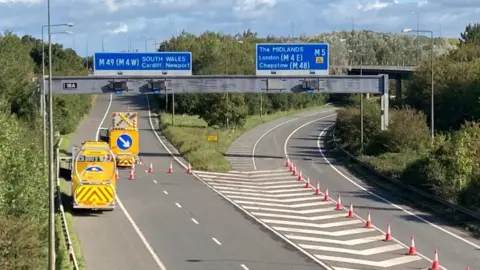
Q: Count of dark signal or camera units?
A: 3